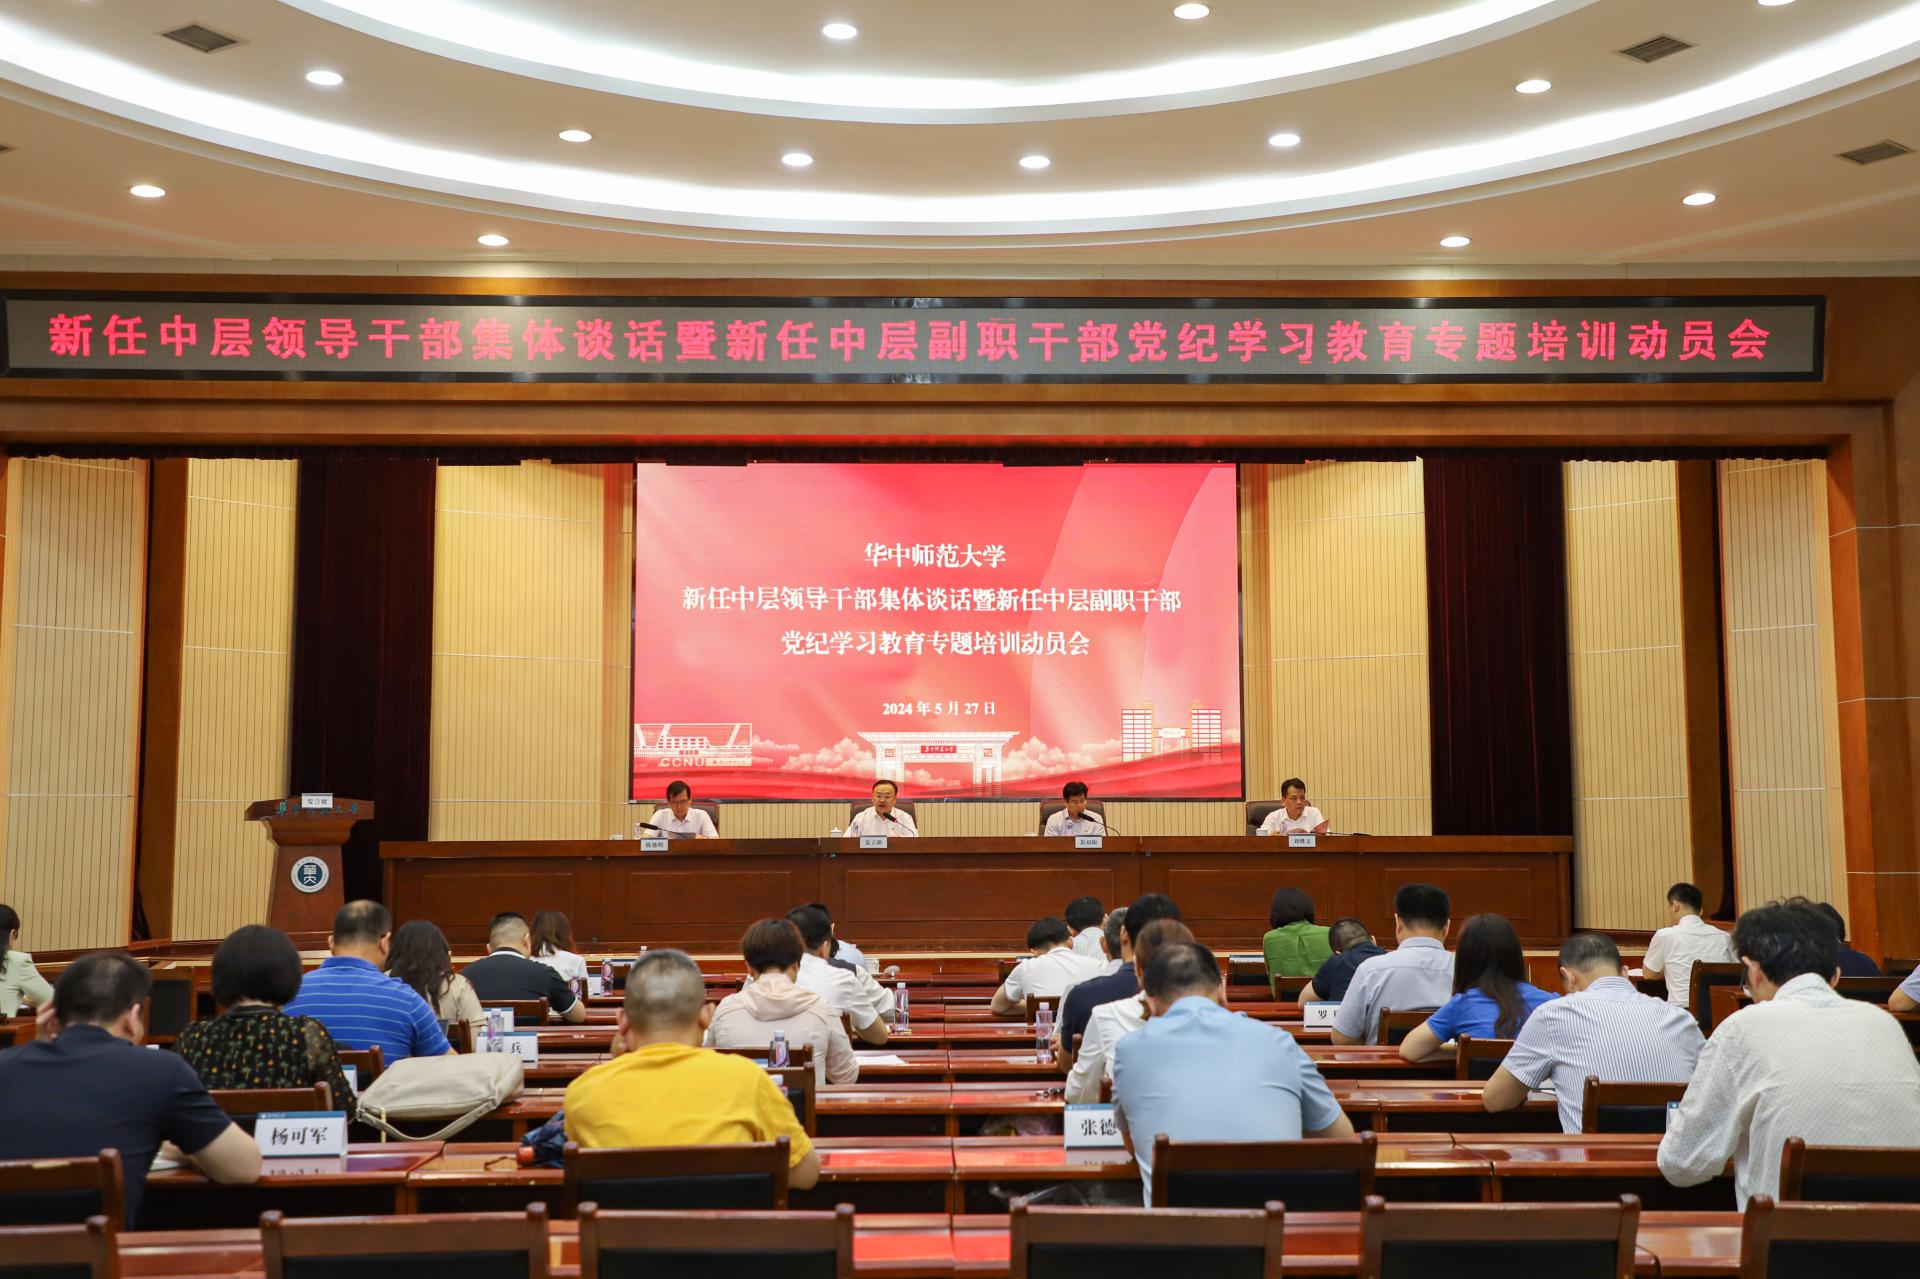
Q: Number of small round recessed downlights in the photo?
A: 13